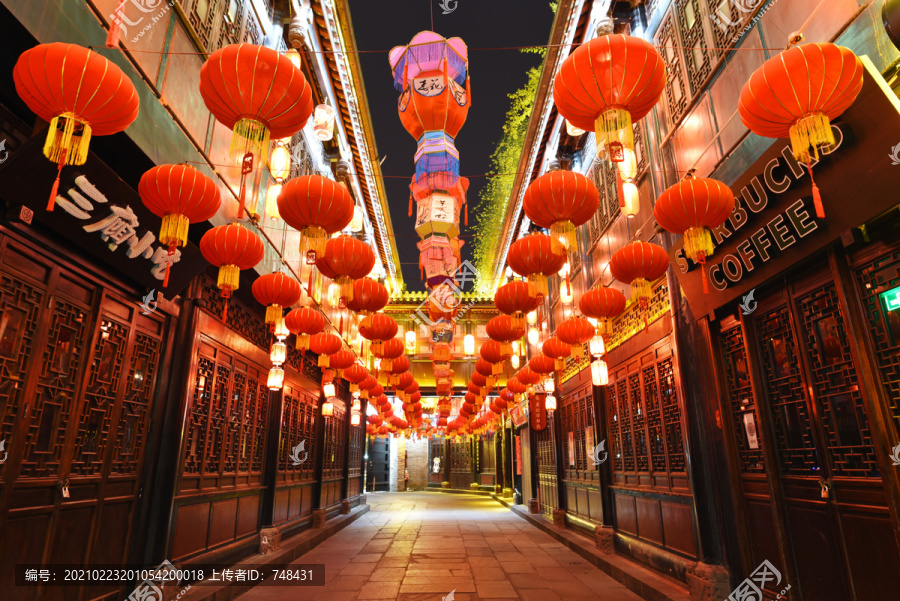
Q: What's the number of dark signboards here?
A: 2